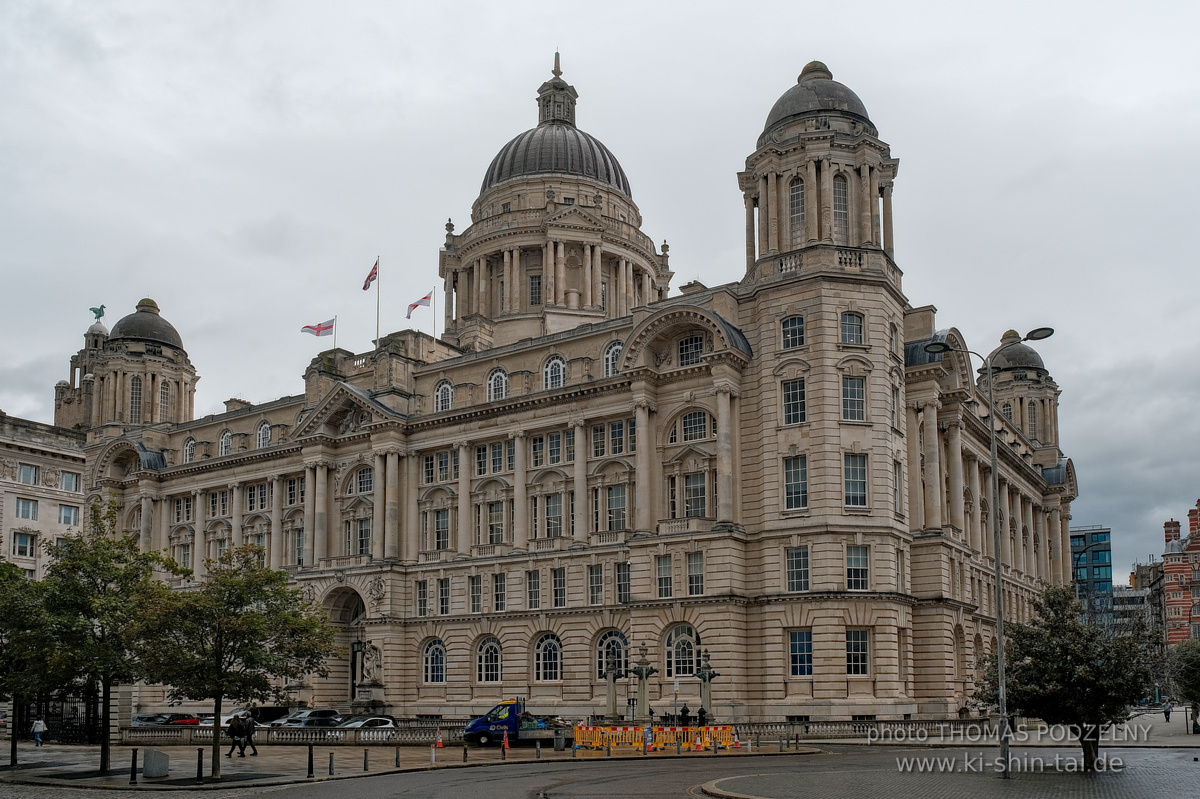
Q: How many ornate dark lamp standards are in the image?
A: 3